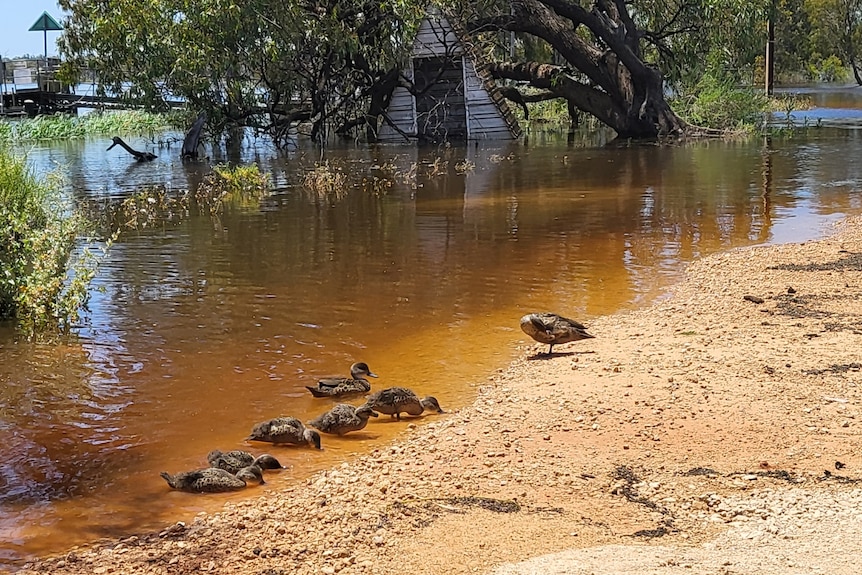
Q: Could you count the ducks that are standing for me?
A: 1